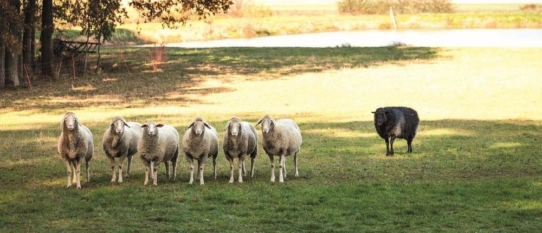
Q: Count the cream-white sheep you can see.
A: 6